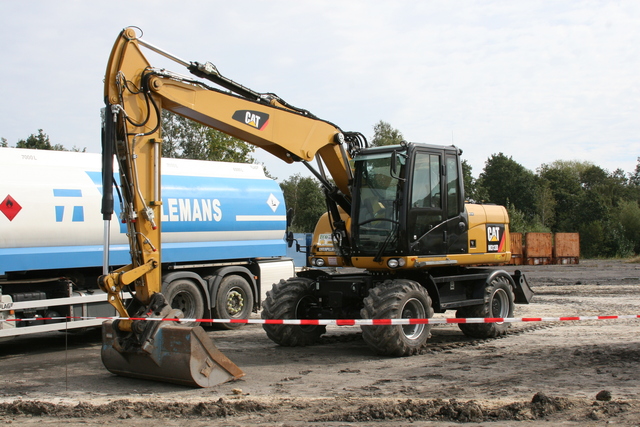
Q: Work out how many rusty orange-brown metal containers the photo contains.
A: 3